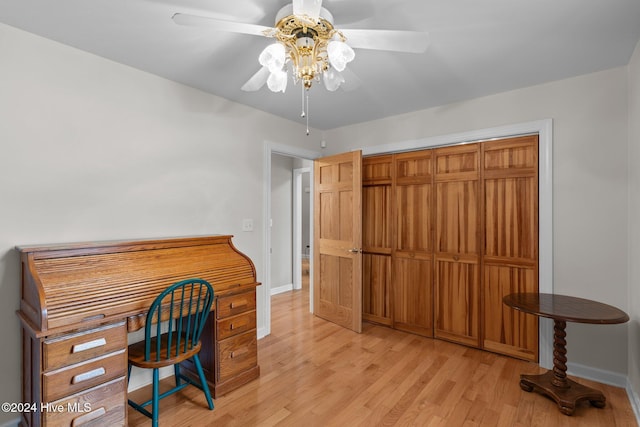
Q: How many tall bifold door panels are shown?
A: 4